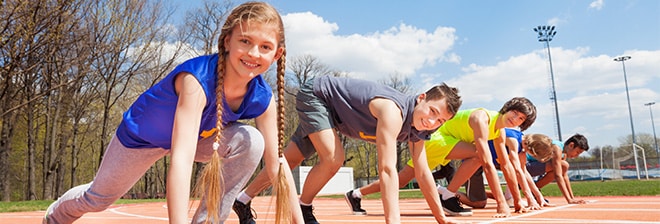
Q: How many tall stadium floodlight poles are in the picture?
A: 3